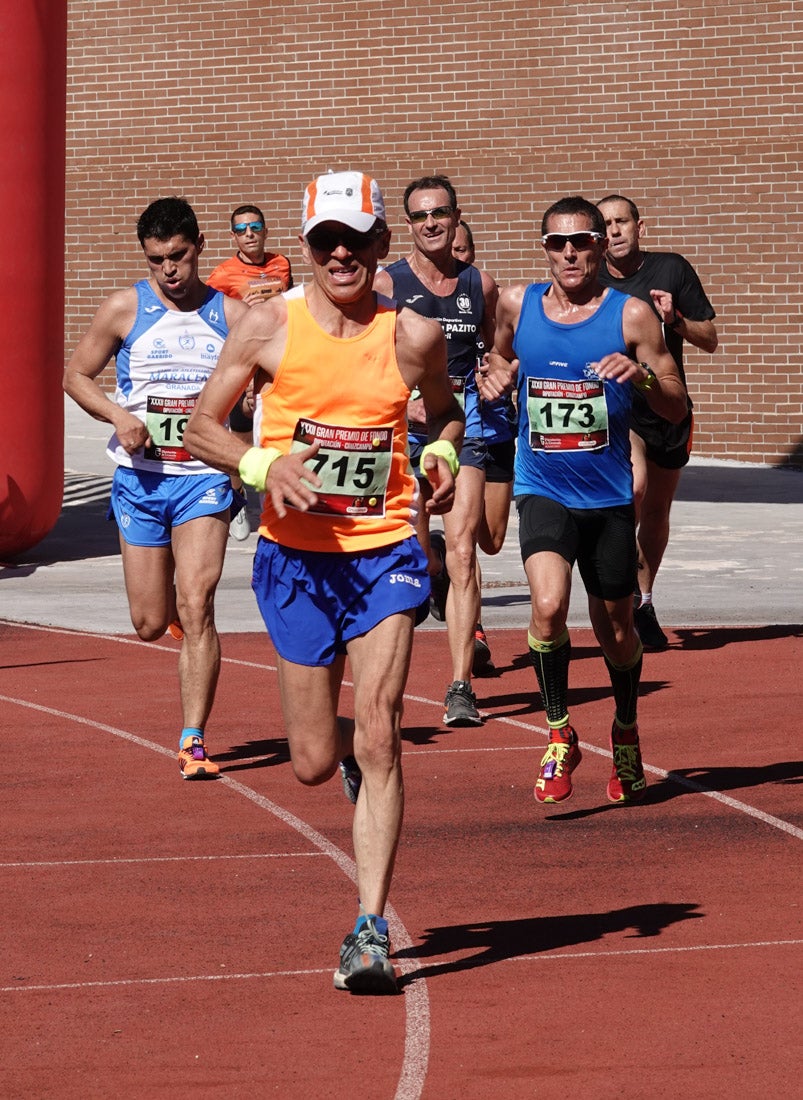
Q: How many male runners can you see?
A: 7